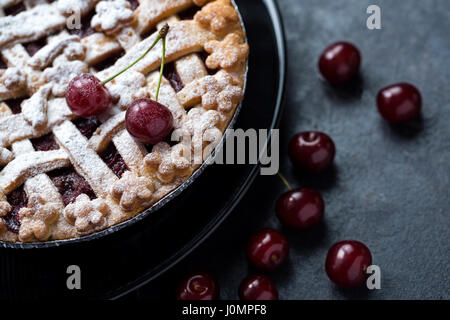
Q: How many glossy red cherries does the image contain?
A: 10